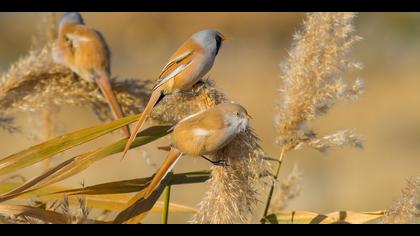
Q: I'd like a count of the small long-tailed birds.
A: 3